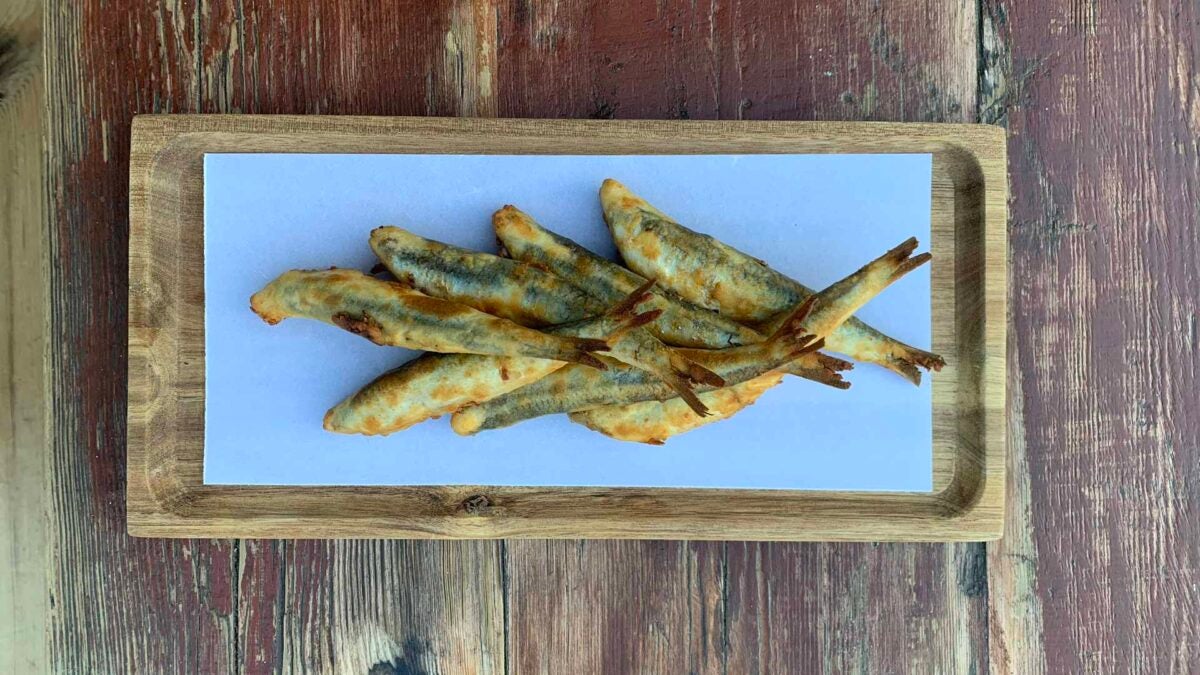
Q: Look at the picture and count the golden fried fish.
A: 7